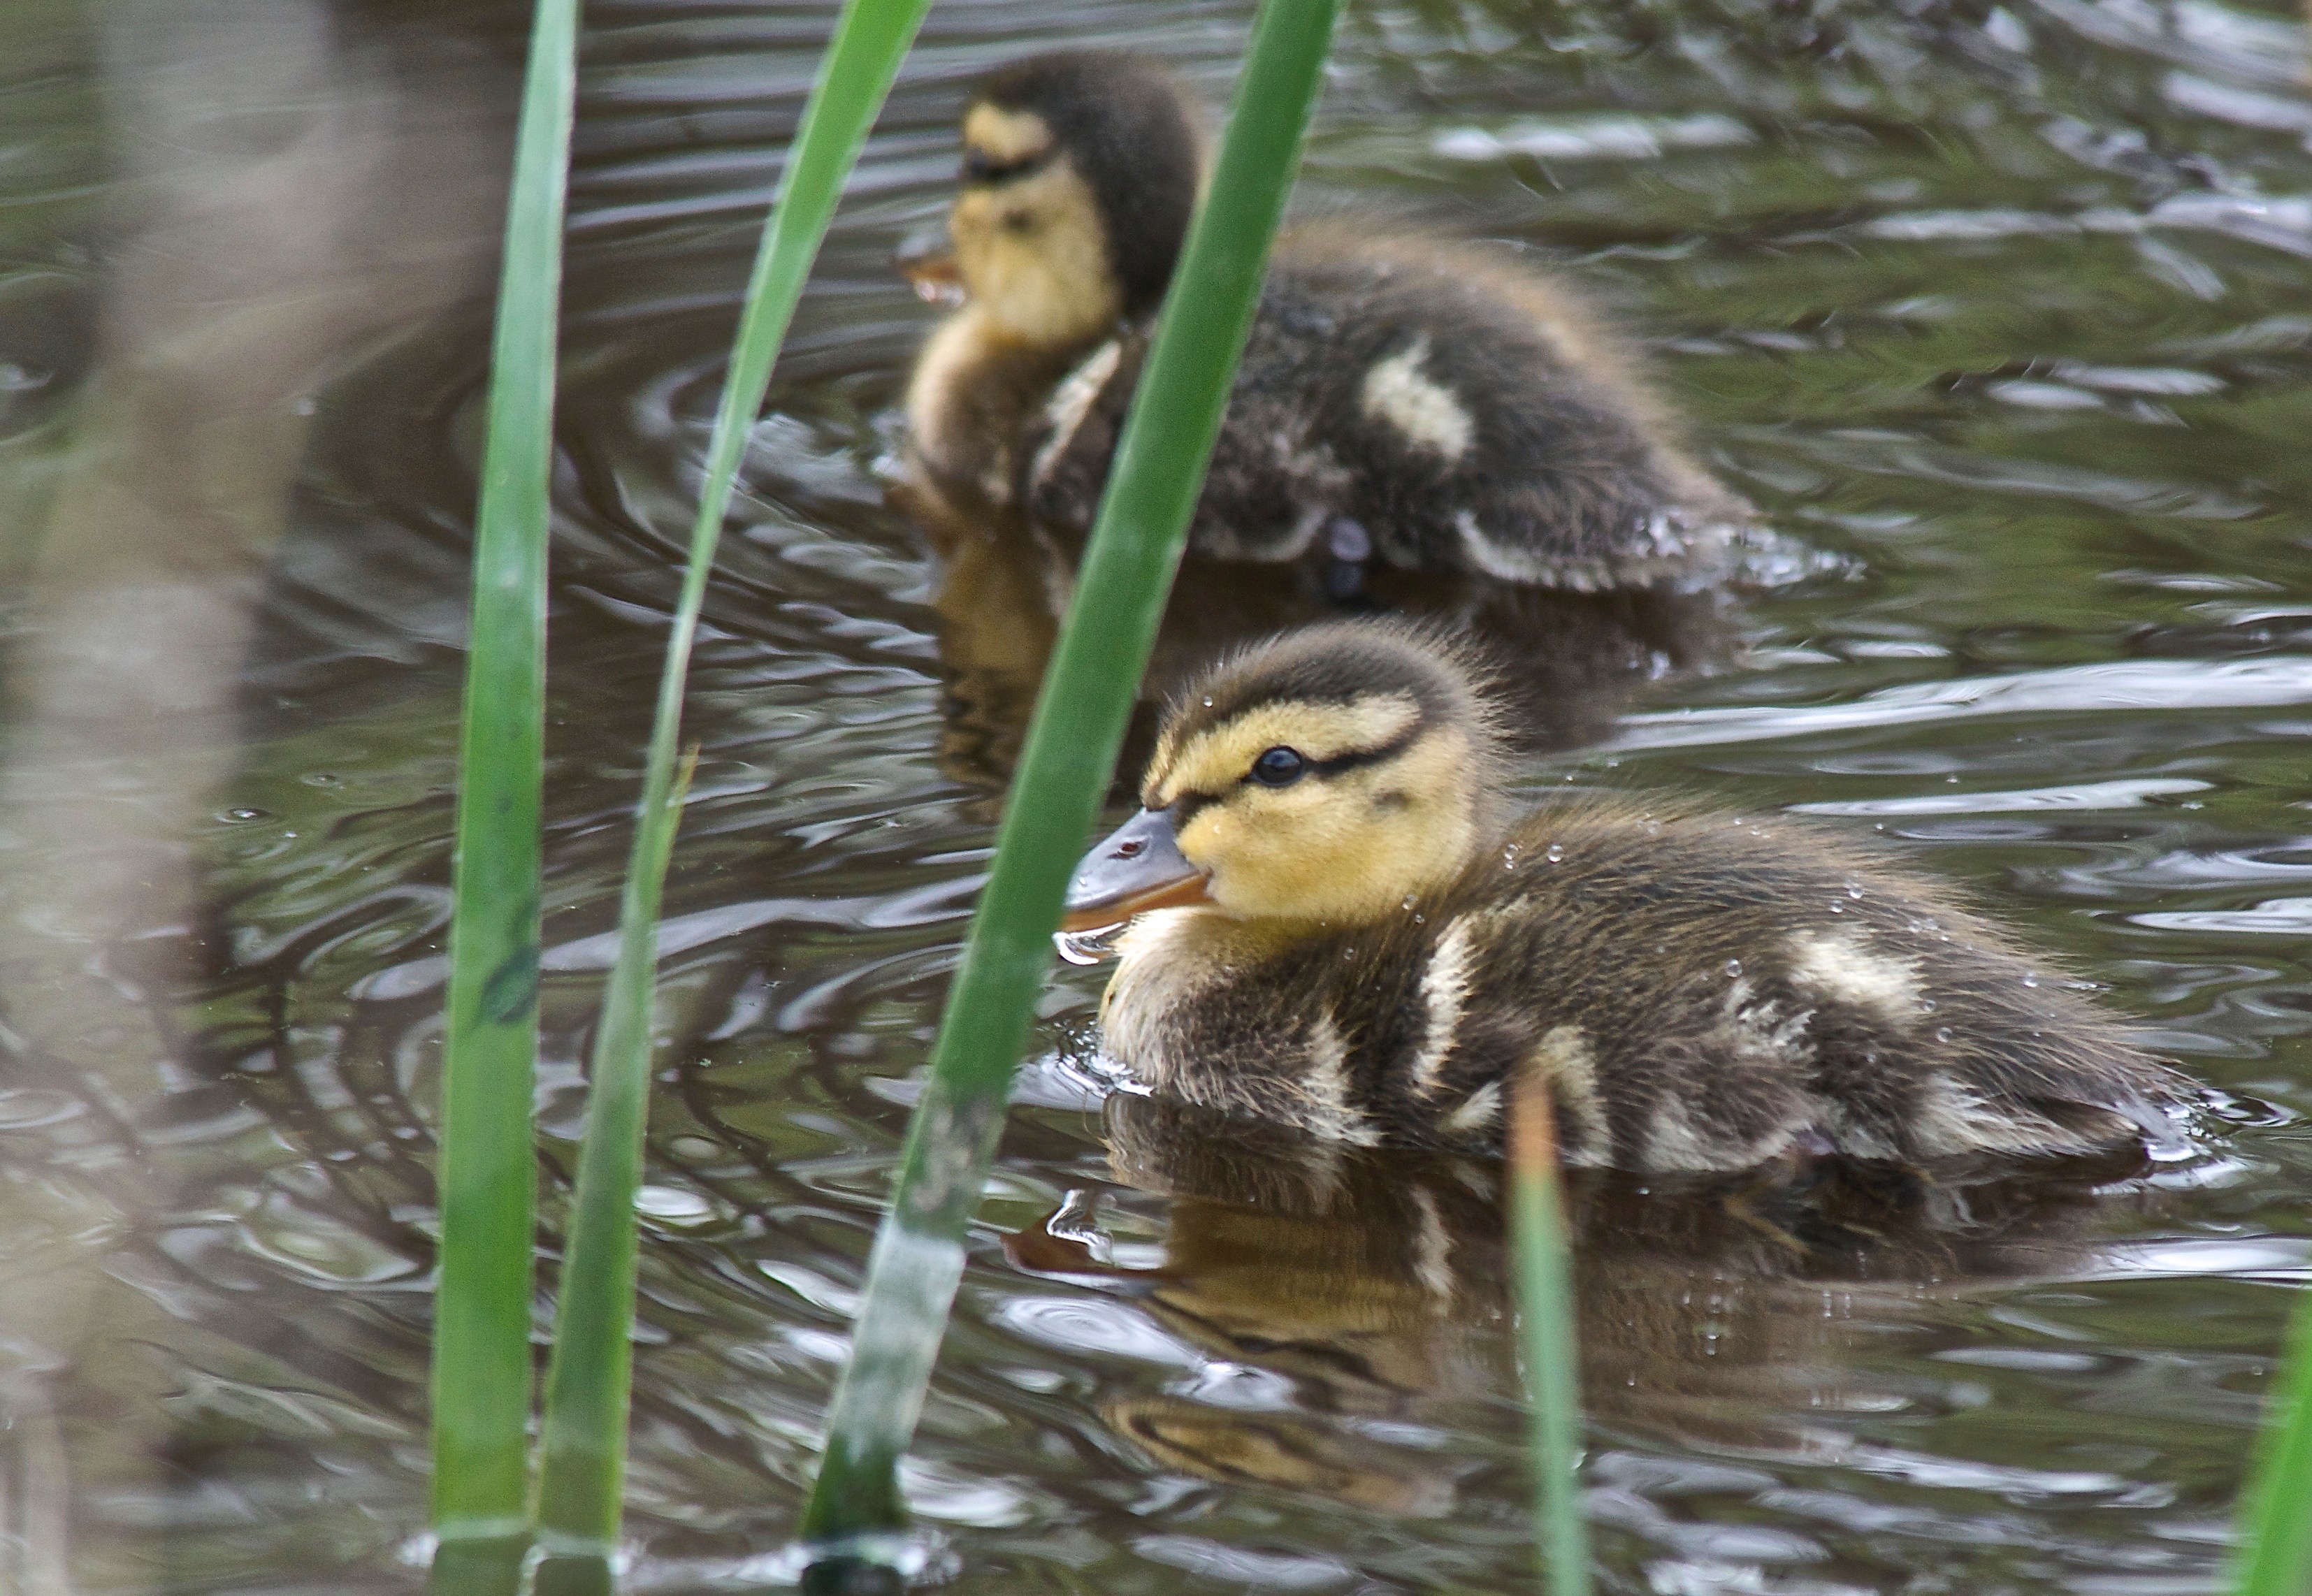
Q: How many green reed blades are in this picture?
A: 5